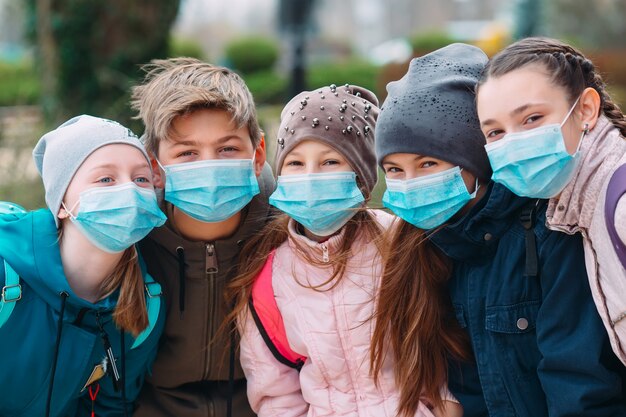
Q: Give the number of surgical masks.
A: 5